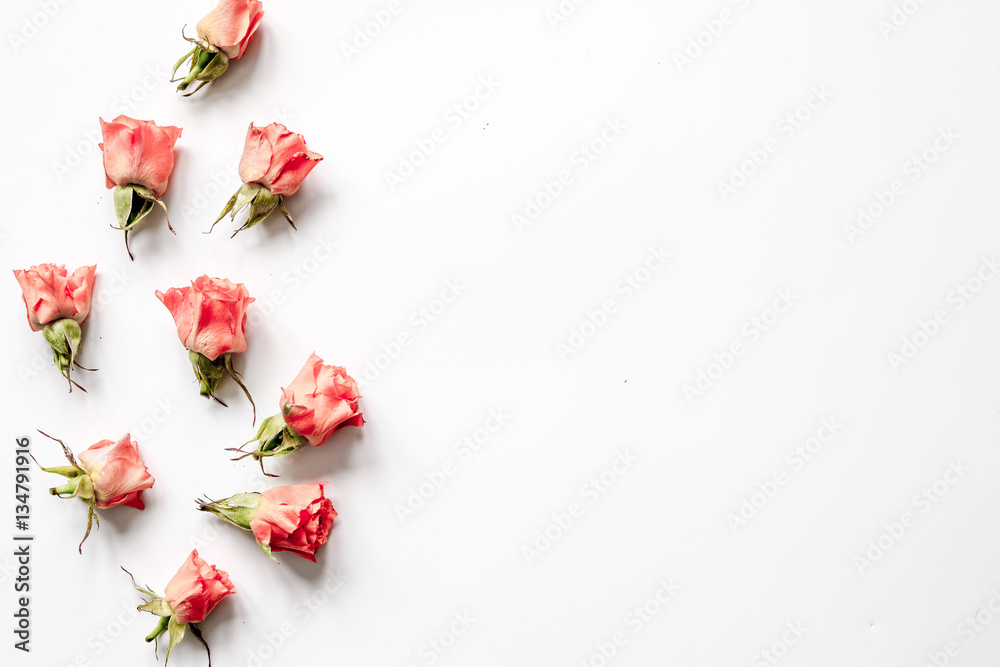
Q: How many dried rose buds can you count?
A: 9